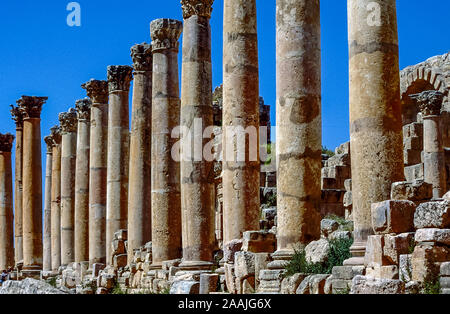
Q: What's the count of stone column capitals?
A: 13